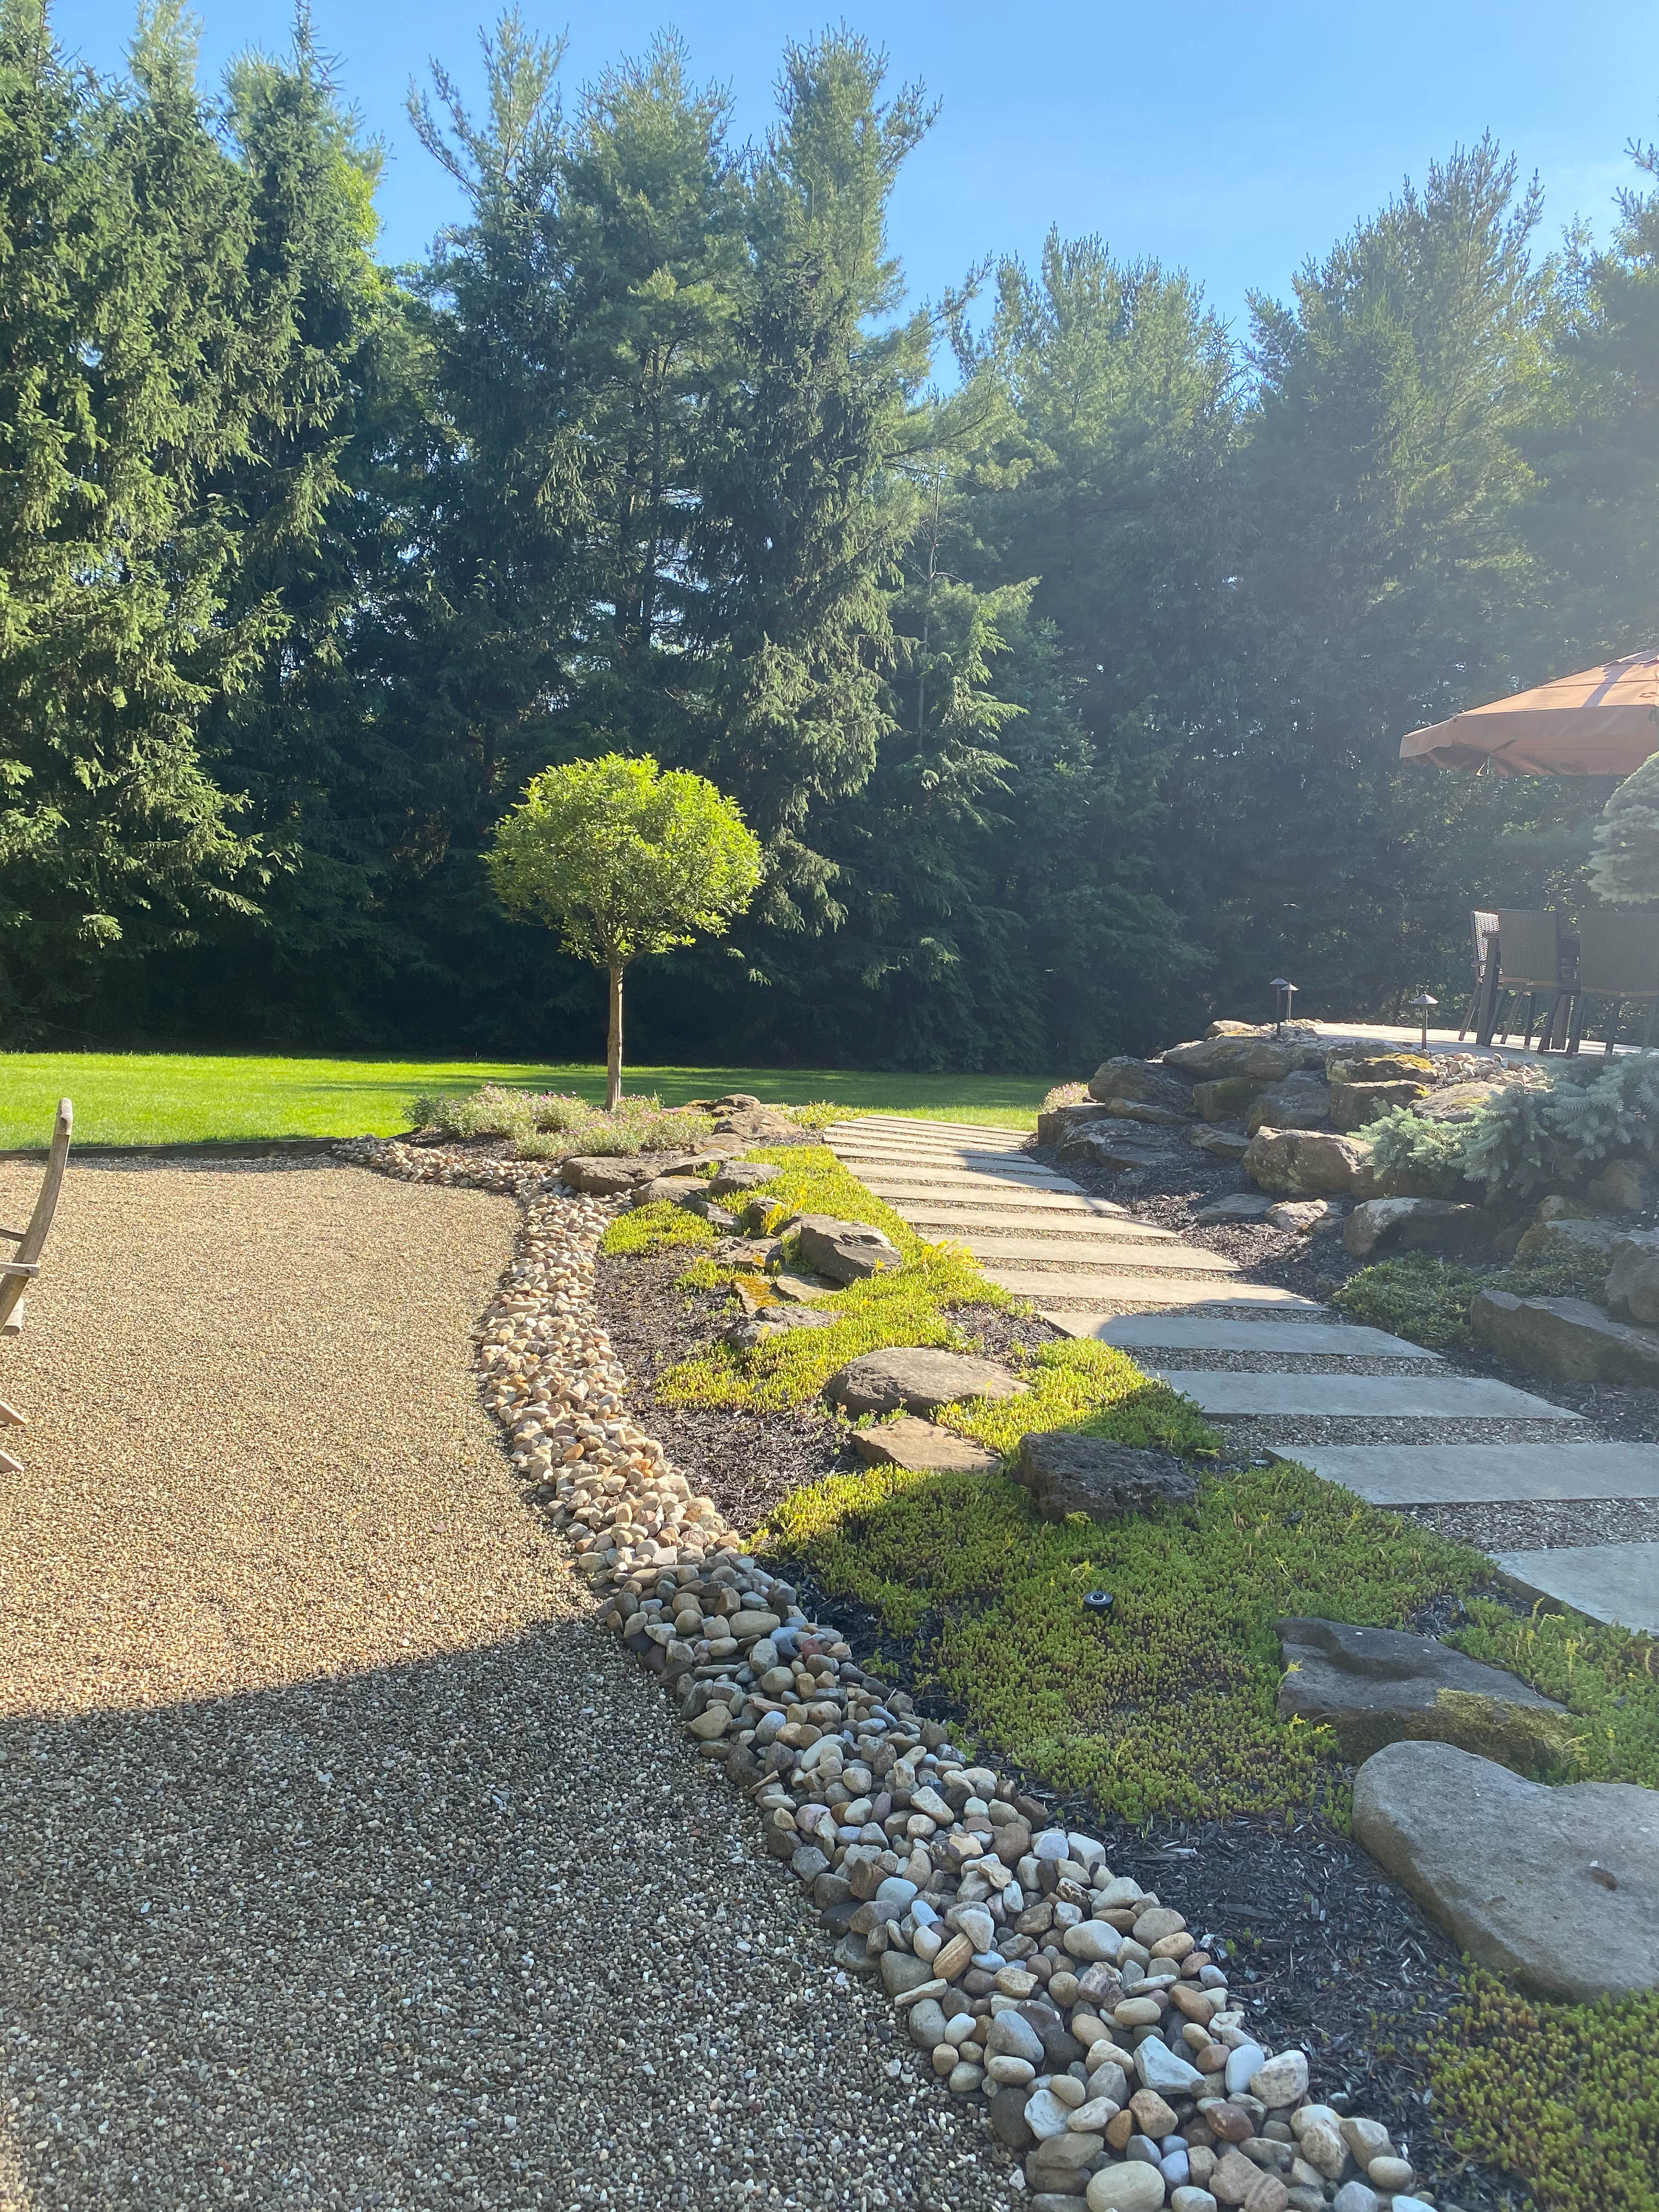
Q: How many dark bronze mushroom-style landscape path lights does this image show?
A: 3